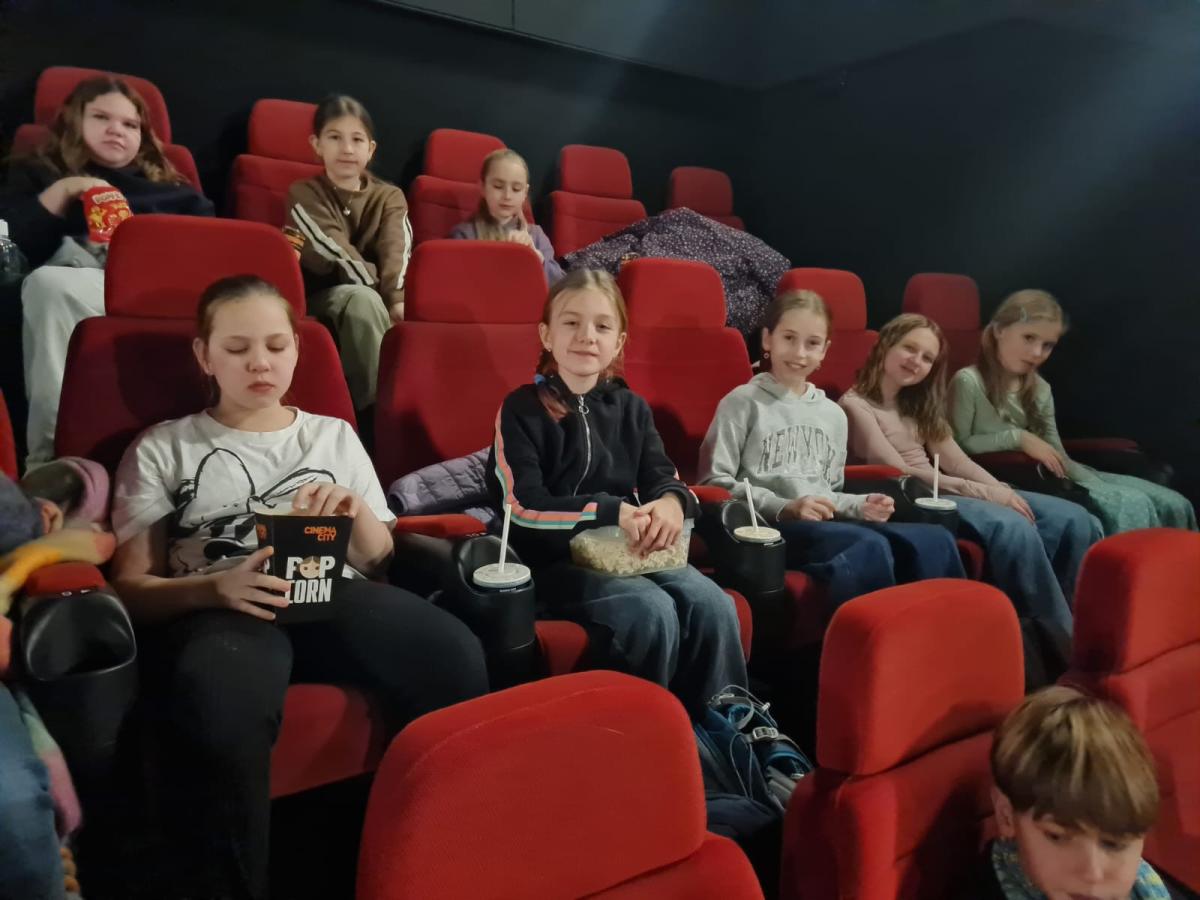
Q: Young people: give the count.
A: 9